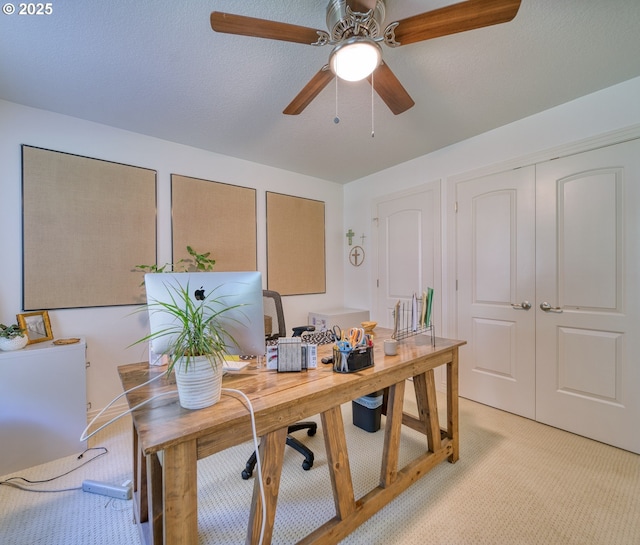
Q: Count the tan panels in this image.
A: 3